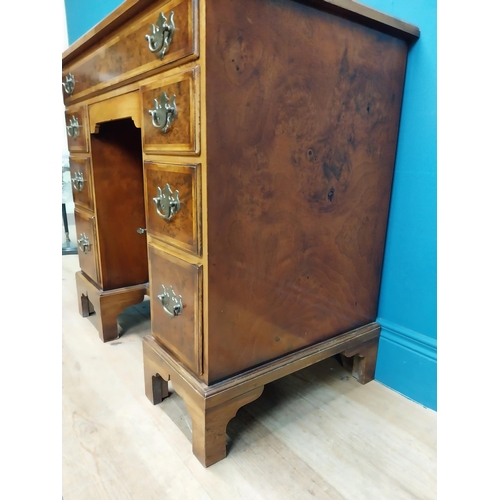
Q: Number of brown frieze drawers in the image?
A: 1